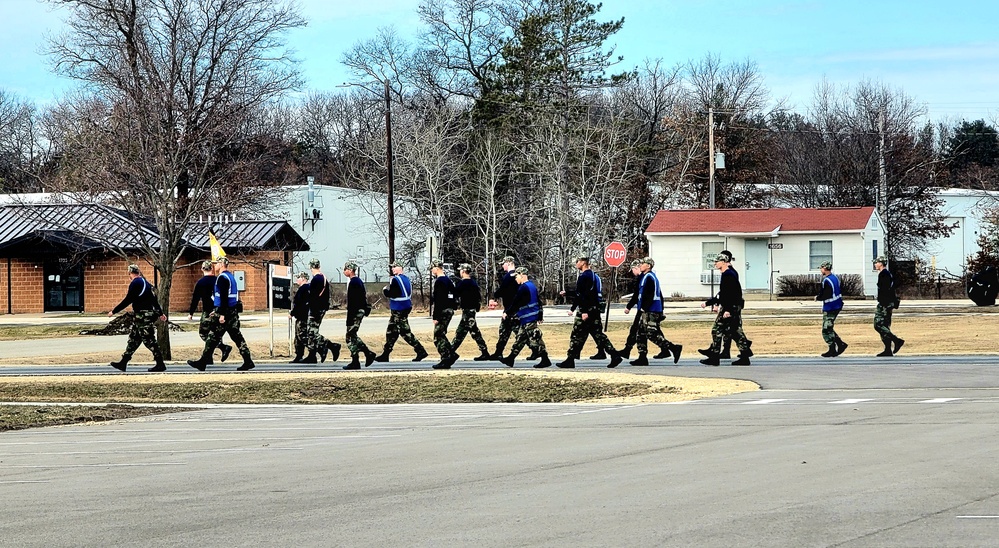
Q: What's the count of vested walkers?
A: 6